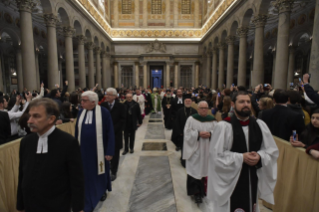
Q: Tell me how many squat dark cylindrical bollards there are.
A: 0